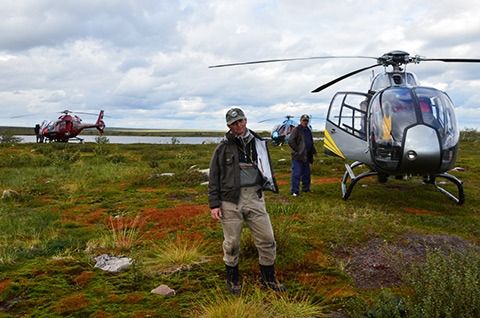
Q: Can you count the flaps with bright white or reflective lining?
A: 1